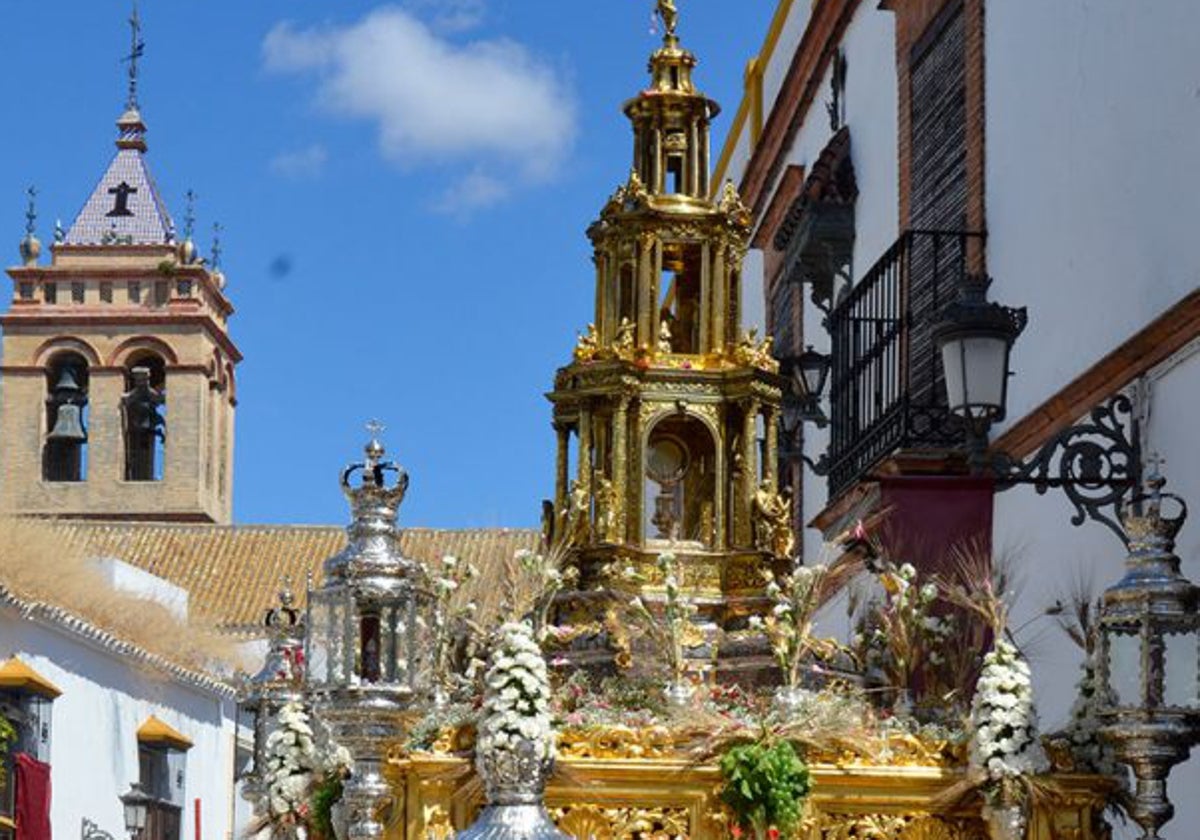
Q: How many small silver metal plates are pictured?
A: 0